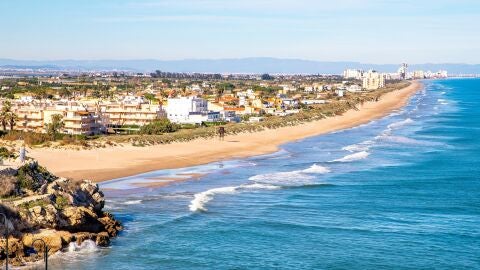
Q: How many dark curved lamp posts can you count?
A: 2